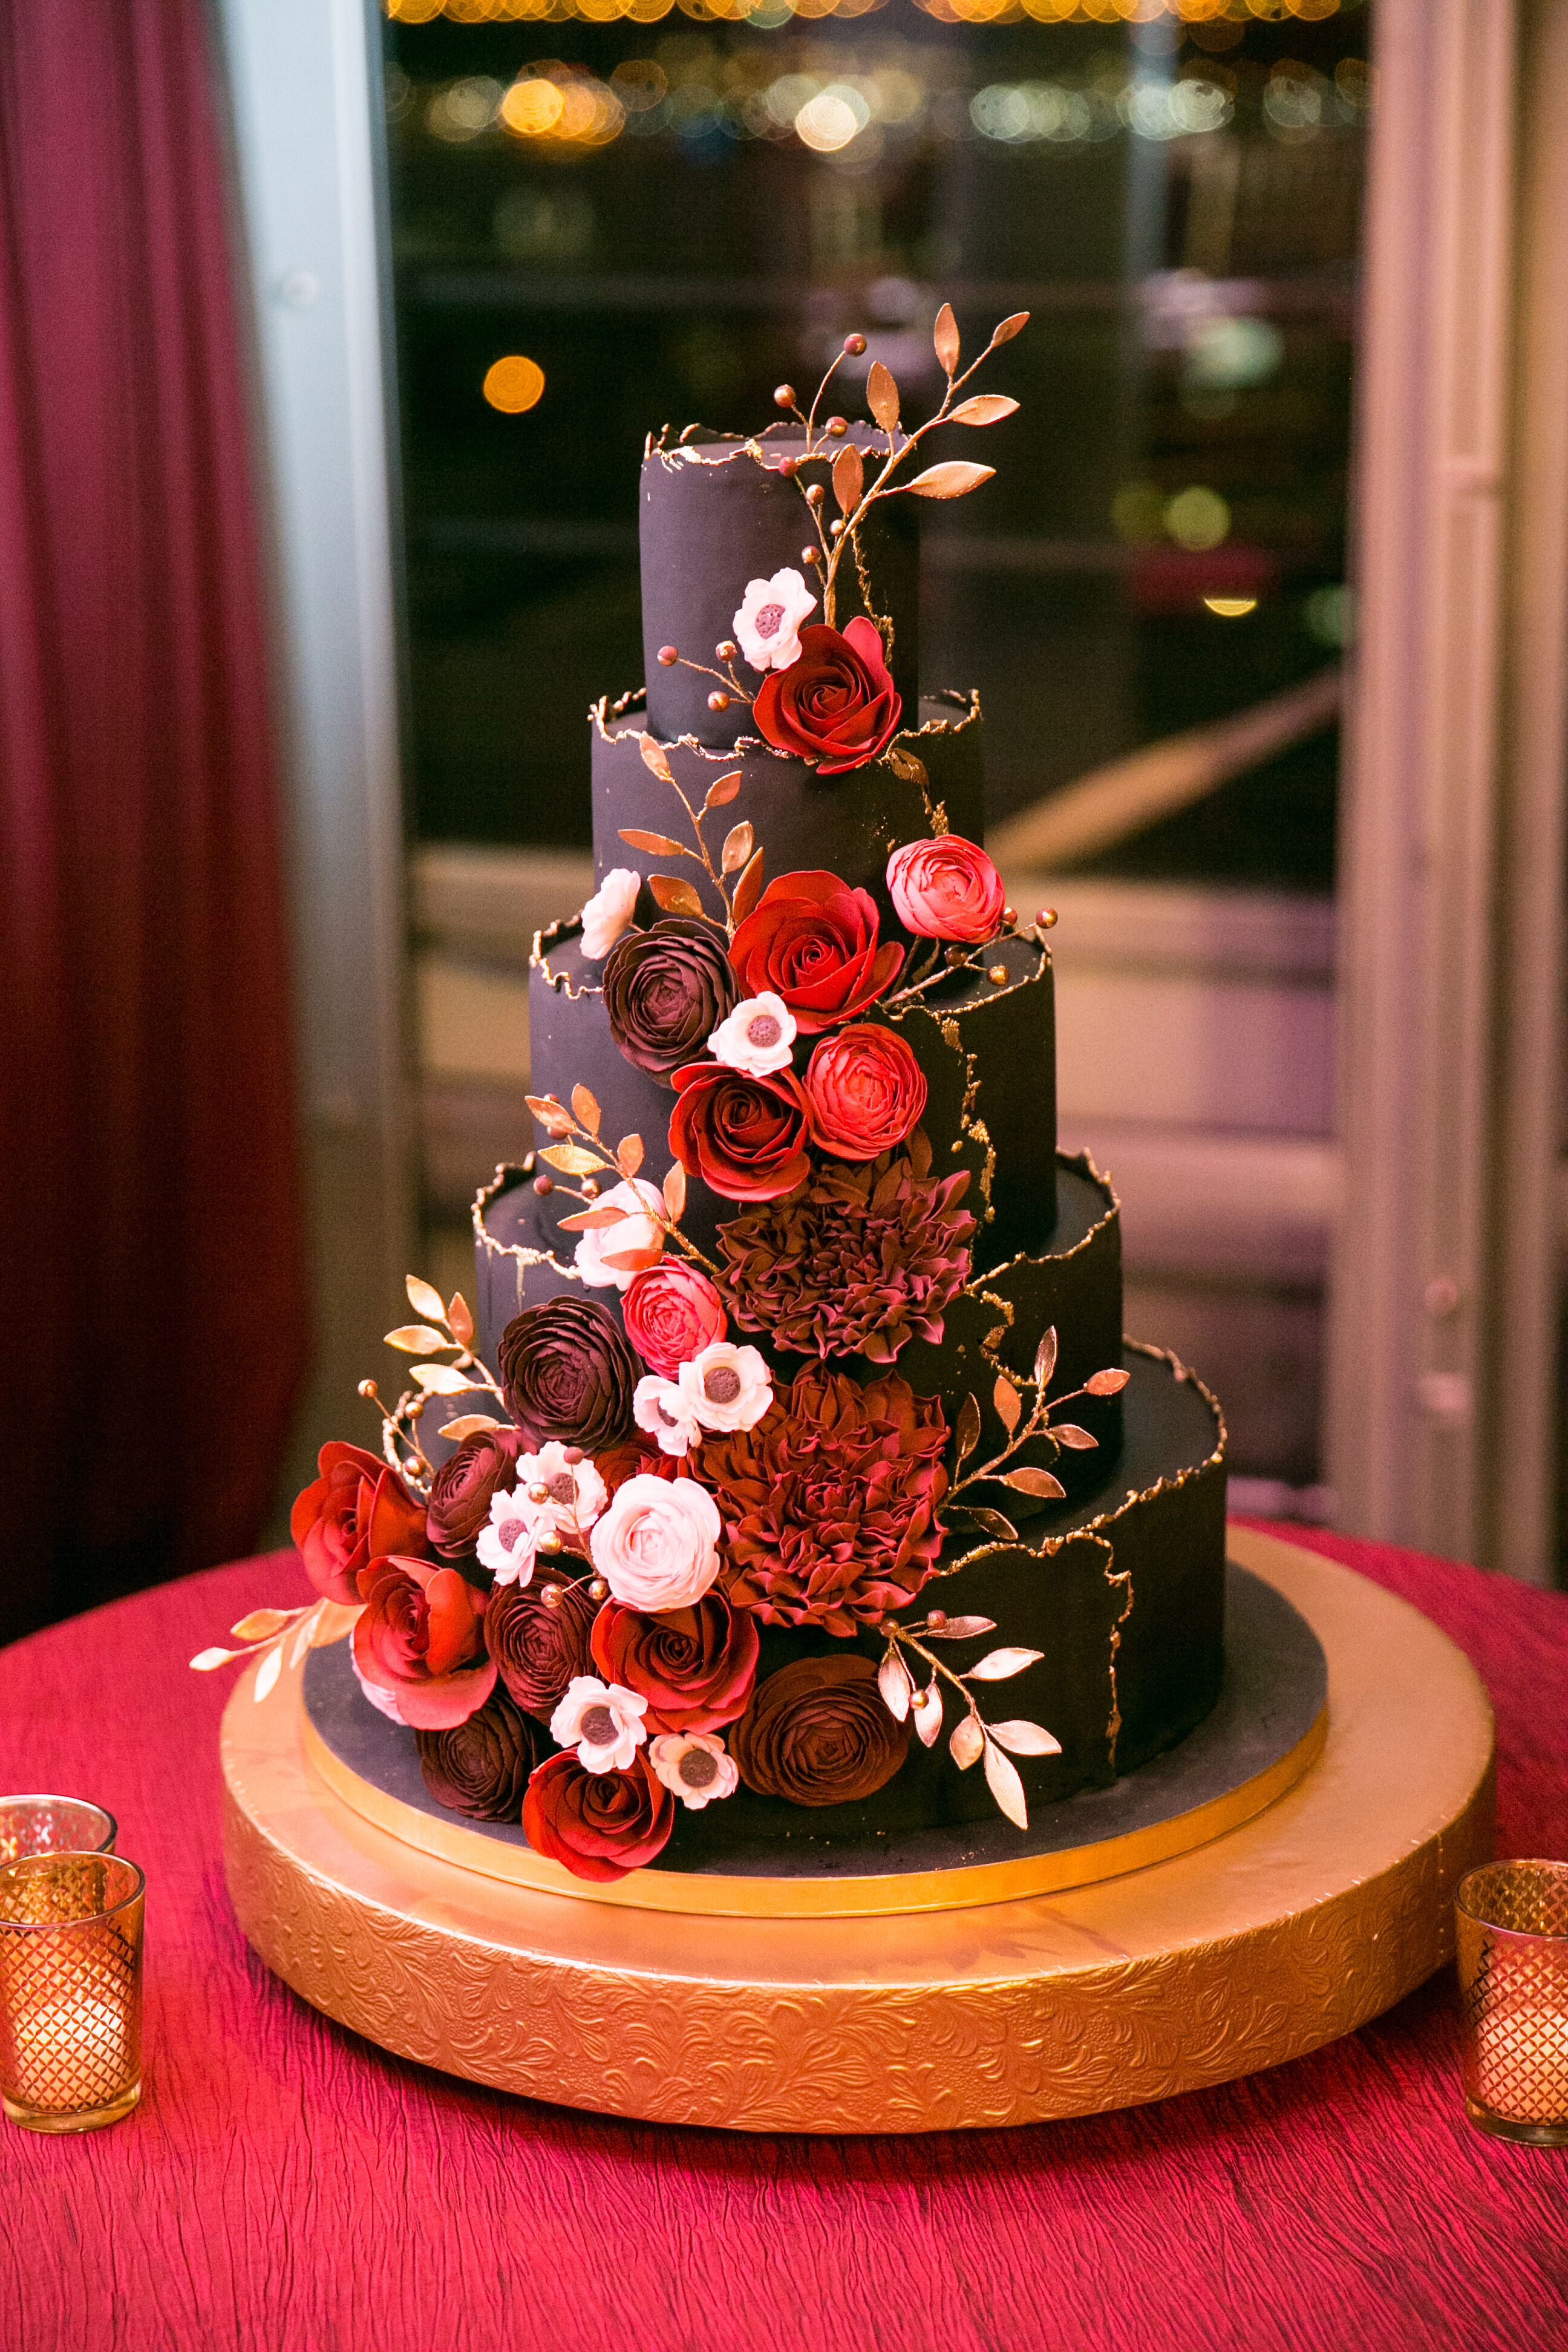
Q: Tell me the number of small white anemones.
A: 9